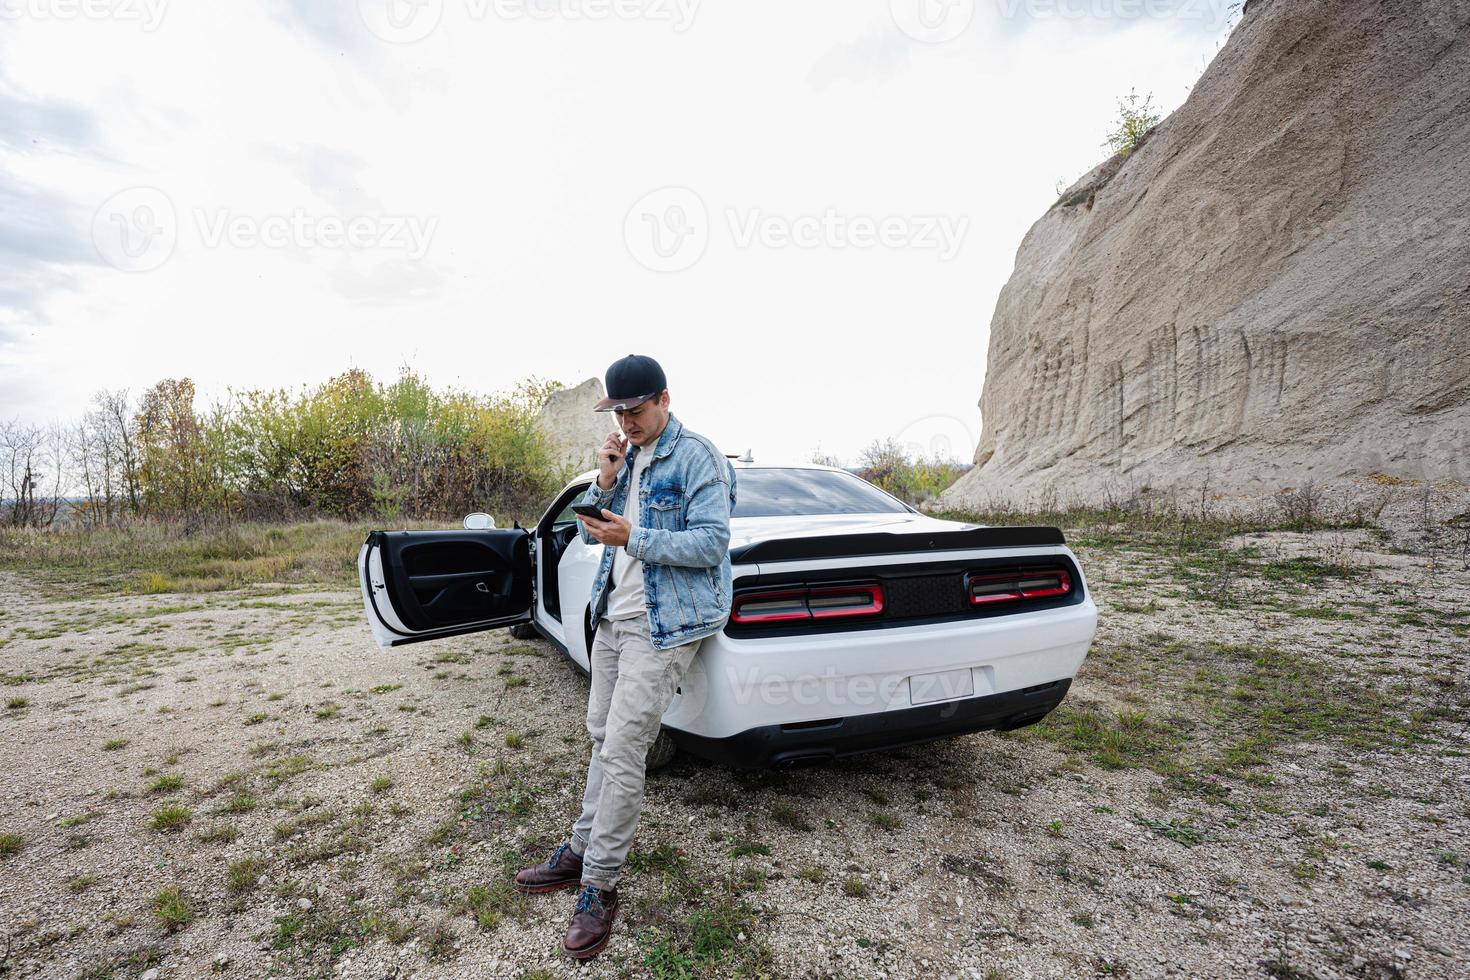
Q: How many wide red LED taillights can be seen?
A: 2